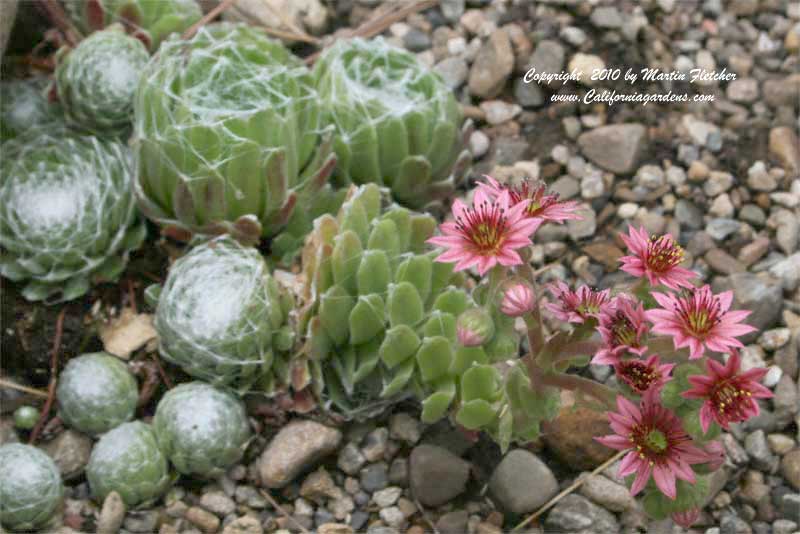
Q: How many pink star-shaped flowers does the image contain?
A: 9